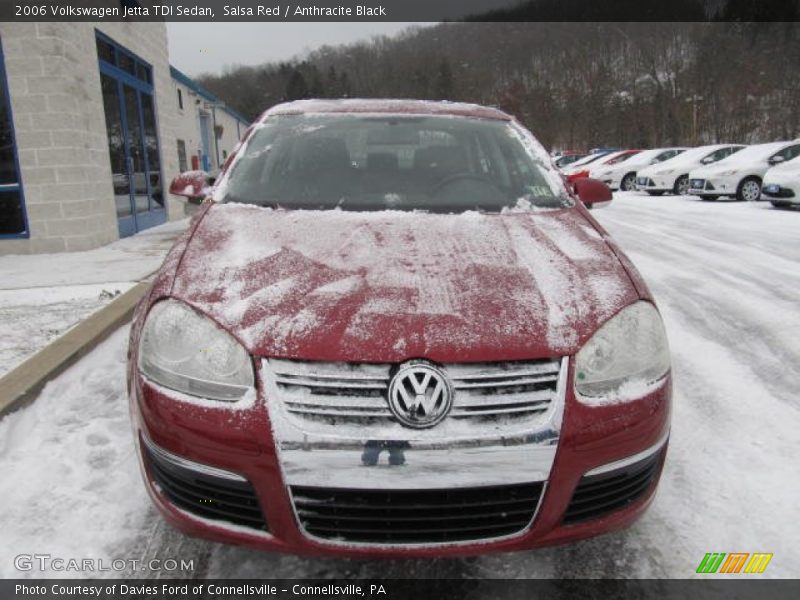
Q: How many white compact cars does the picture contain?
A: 4